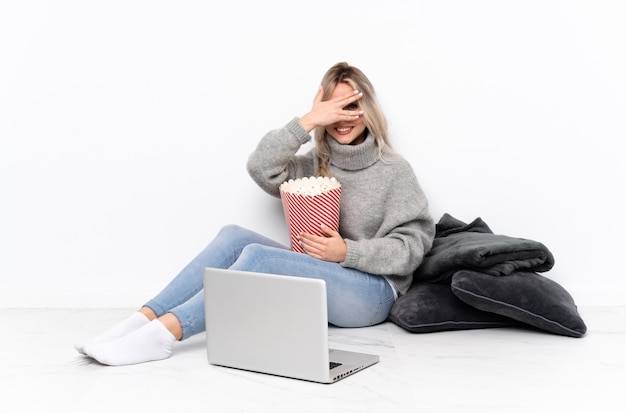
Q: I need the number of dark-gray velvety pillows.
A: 2